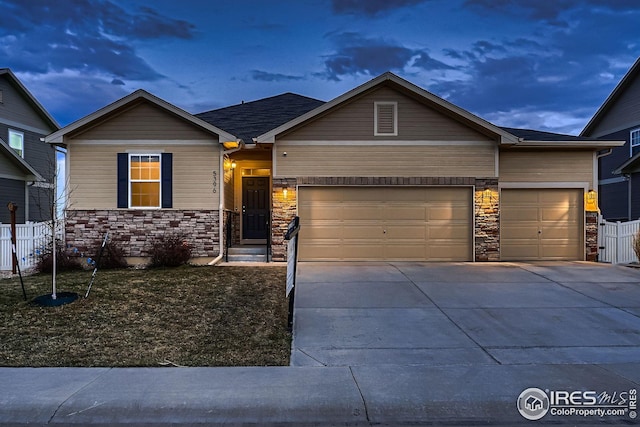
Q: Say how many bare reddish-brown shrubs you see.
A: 3